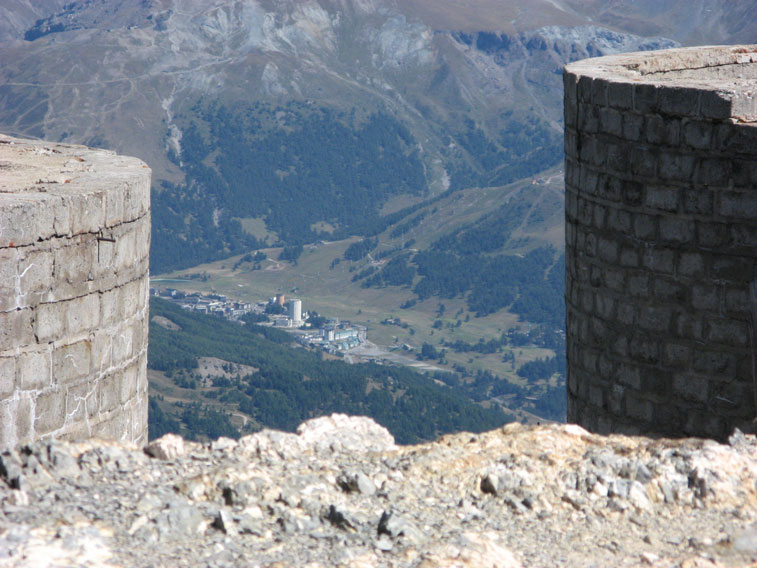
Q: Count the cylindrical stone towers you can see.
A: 2